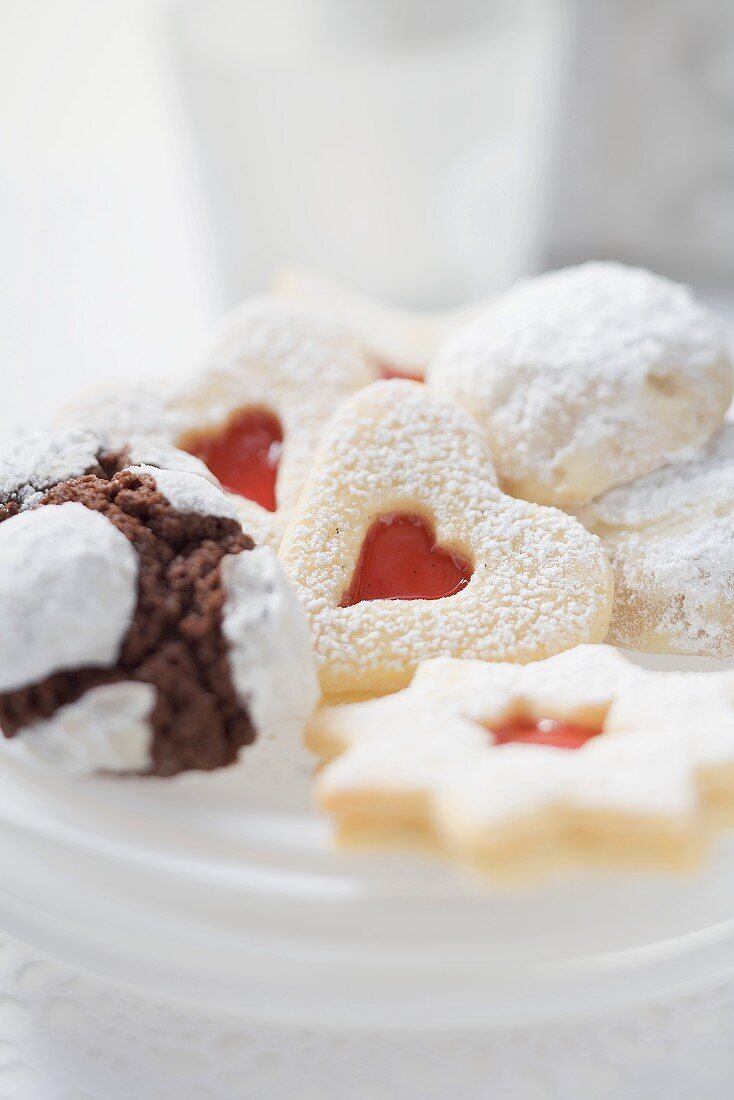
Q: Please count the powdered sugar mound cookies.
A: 2